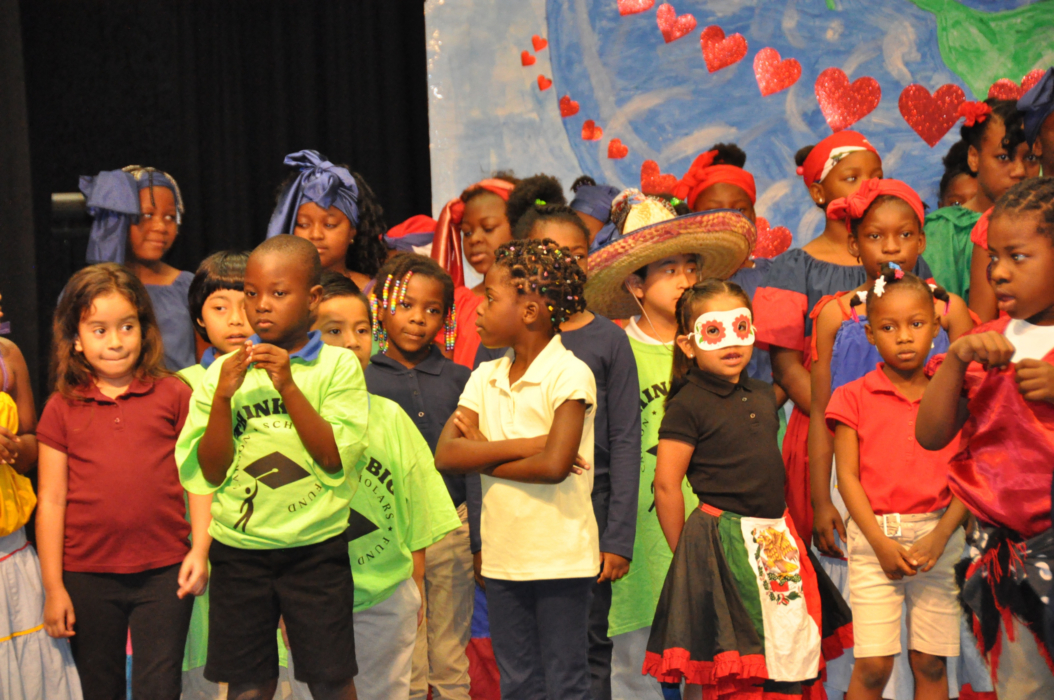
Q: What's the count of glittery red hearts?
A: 15